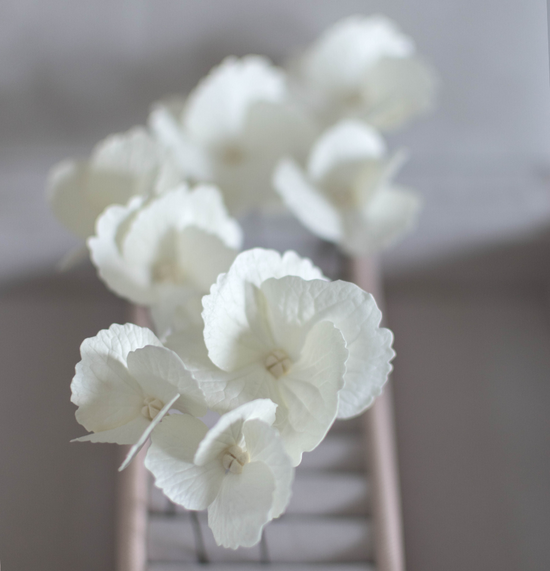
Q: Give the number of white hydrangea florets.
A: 8